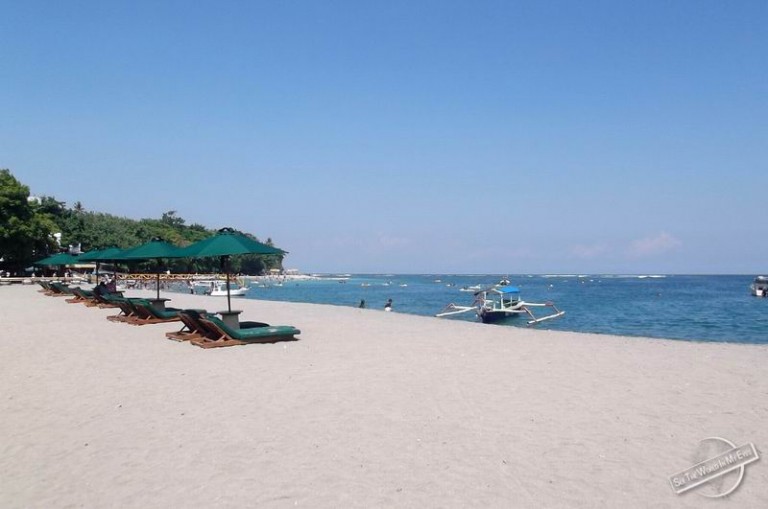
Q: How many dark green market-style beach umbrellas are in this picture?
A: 5